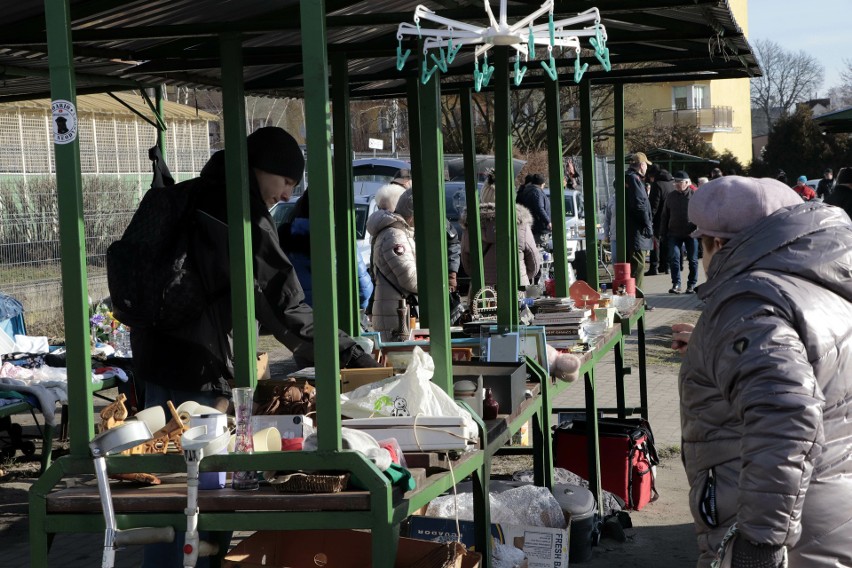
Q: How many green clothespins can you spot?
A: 13